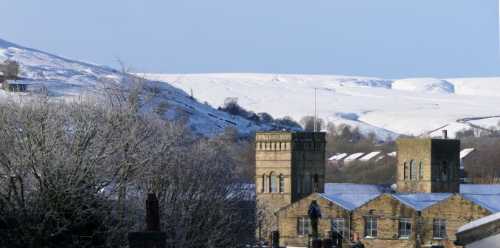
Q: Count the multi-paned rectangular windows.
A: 5